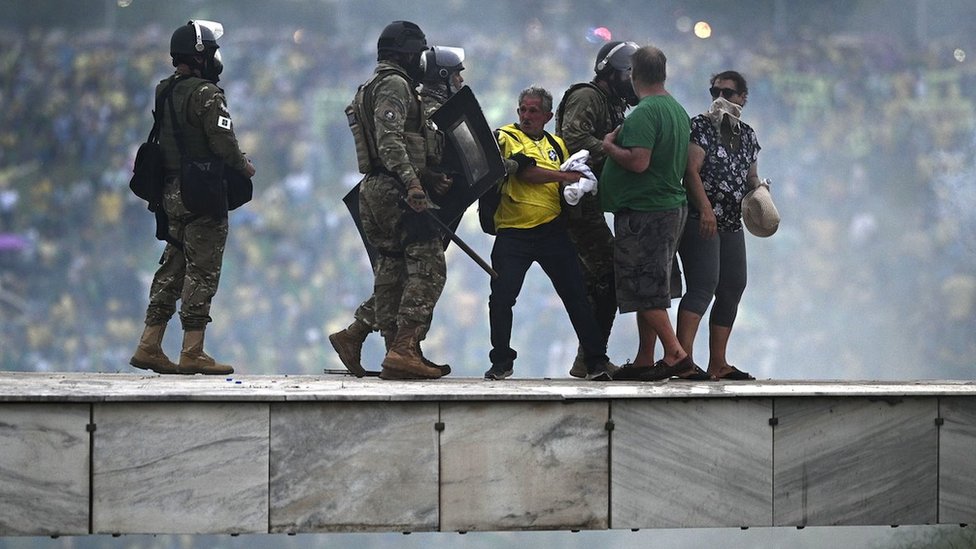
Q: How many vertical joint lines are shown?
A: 6